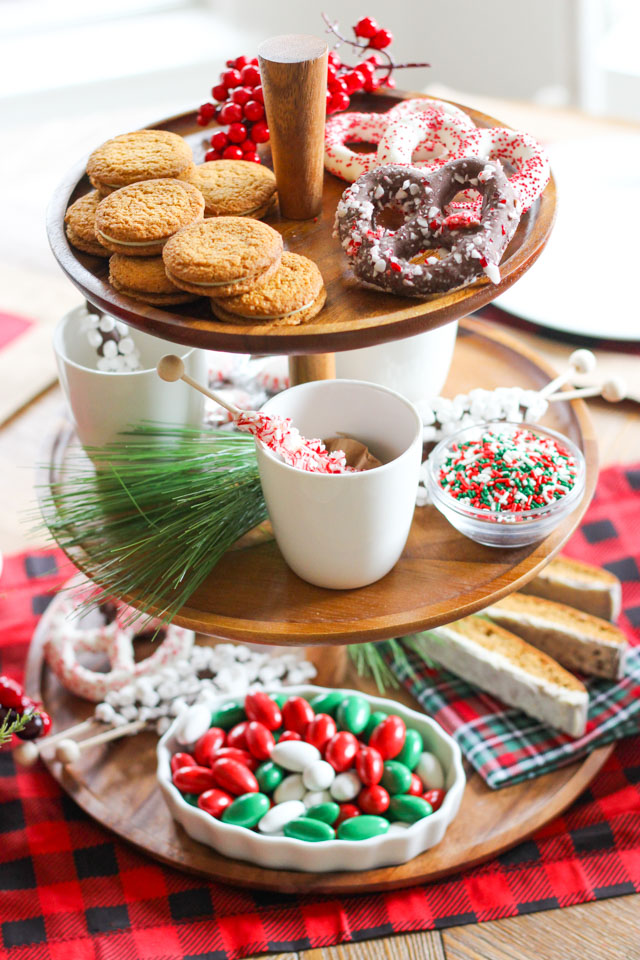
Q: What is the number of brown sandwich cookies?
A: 7